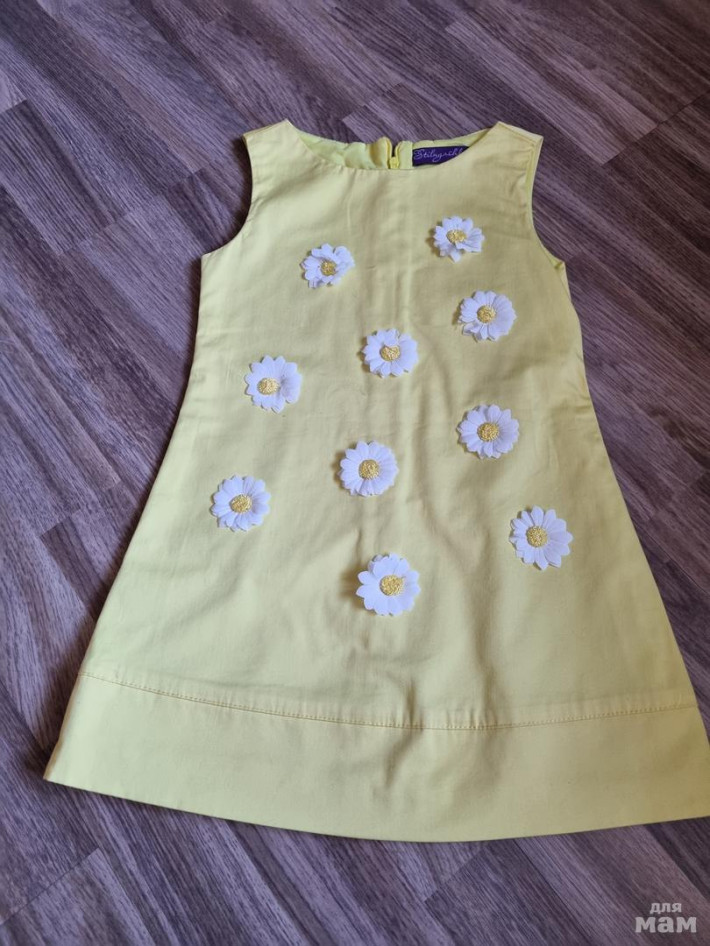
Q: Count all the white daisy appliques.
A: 10